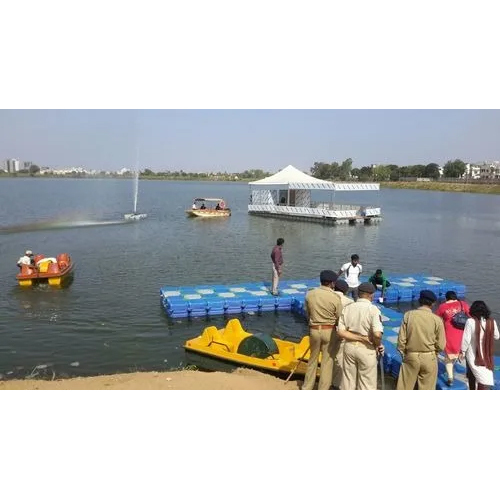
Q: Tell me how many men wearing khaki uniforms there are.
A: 4